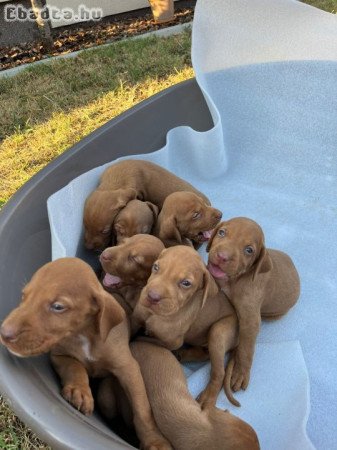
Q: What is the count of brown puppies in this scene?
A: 8